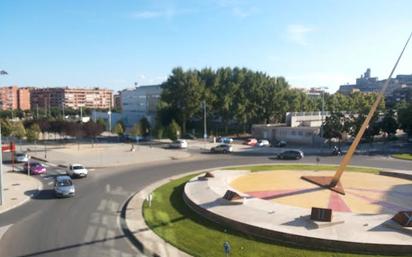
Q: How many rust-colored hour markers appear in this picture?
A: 4